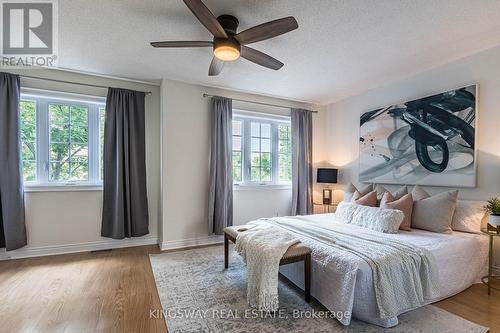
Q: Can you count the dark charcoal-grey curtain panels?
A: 4